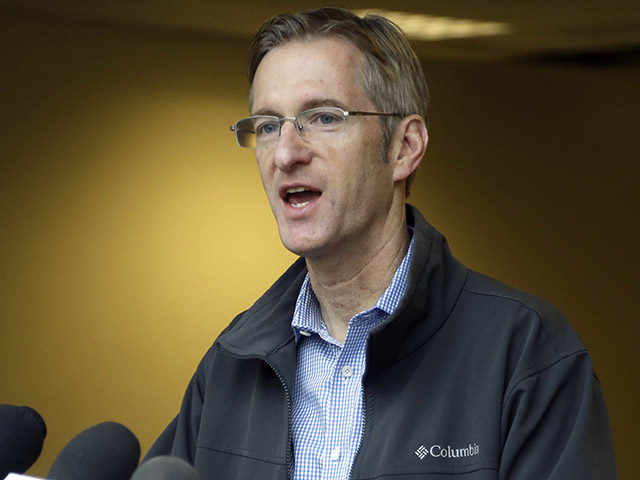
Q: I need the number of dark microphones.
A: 3